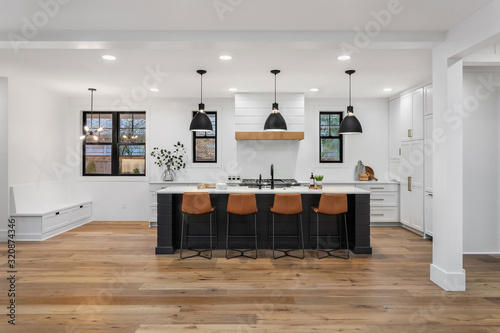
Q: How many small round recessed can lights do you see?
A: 7